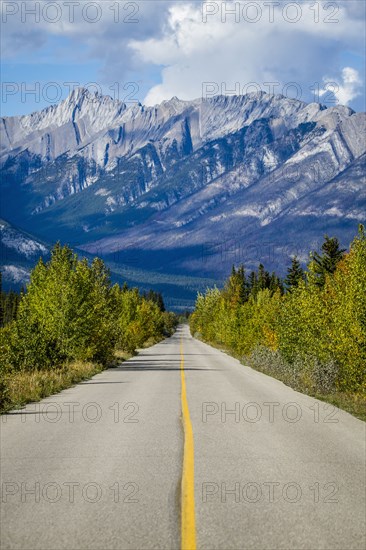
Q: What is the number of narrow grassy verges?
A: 2